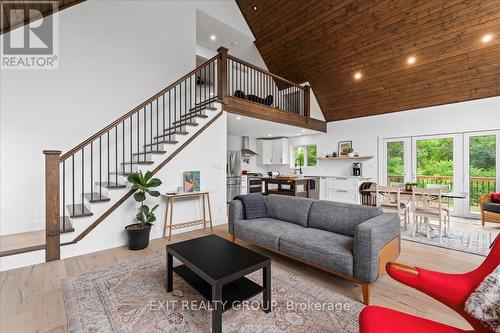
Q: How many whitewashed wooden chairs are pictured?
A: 4